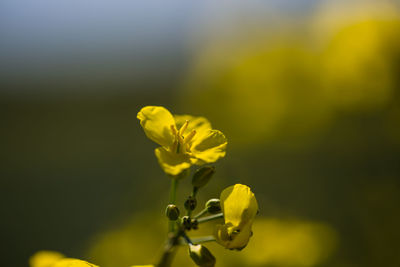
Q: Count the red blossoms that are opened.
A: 0